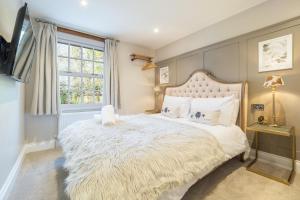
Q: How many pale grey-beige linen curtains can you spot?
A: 2